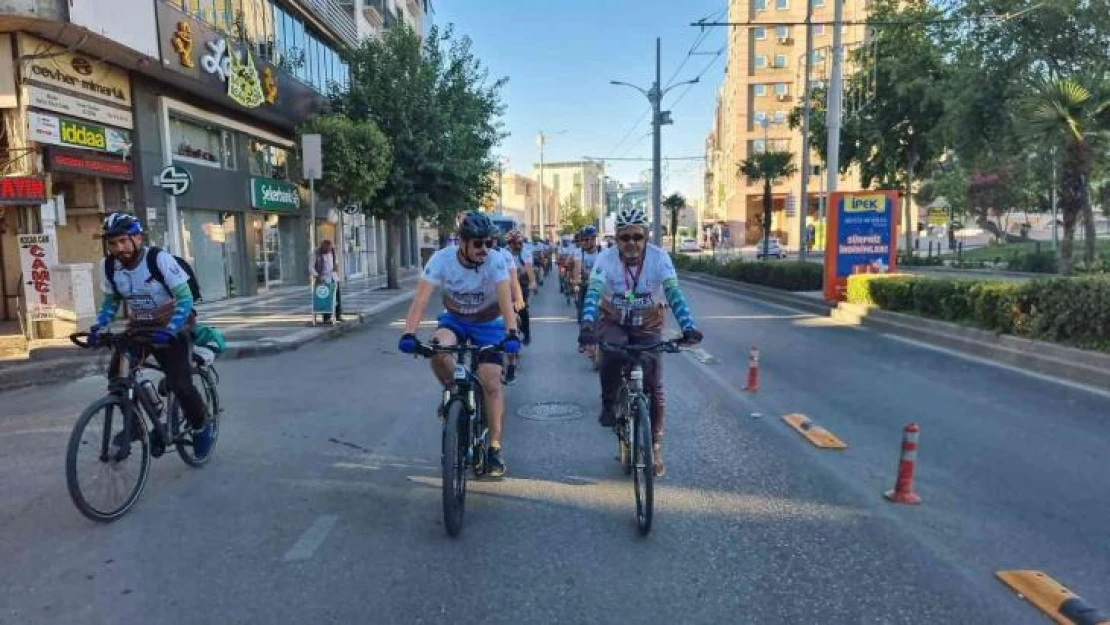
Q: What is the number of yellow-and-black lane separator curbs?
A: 2